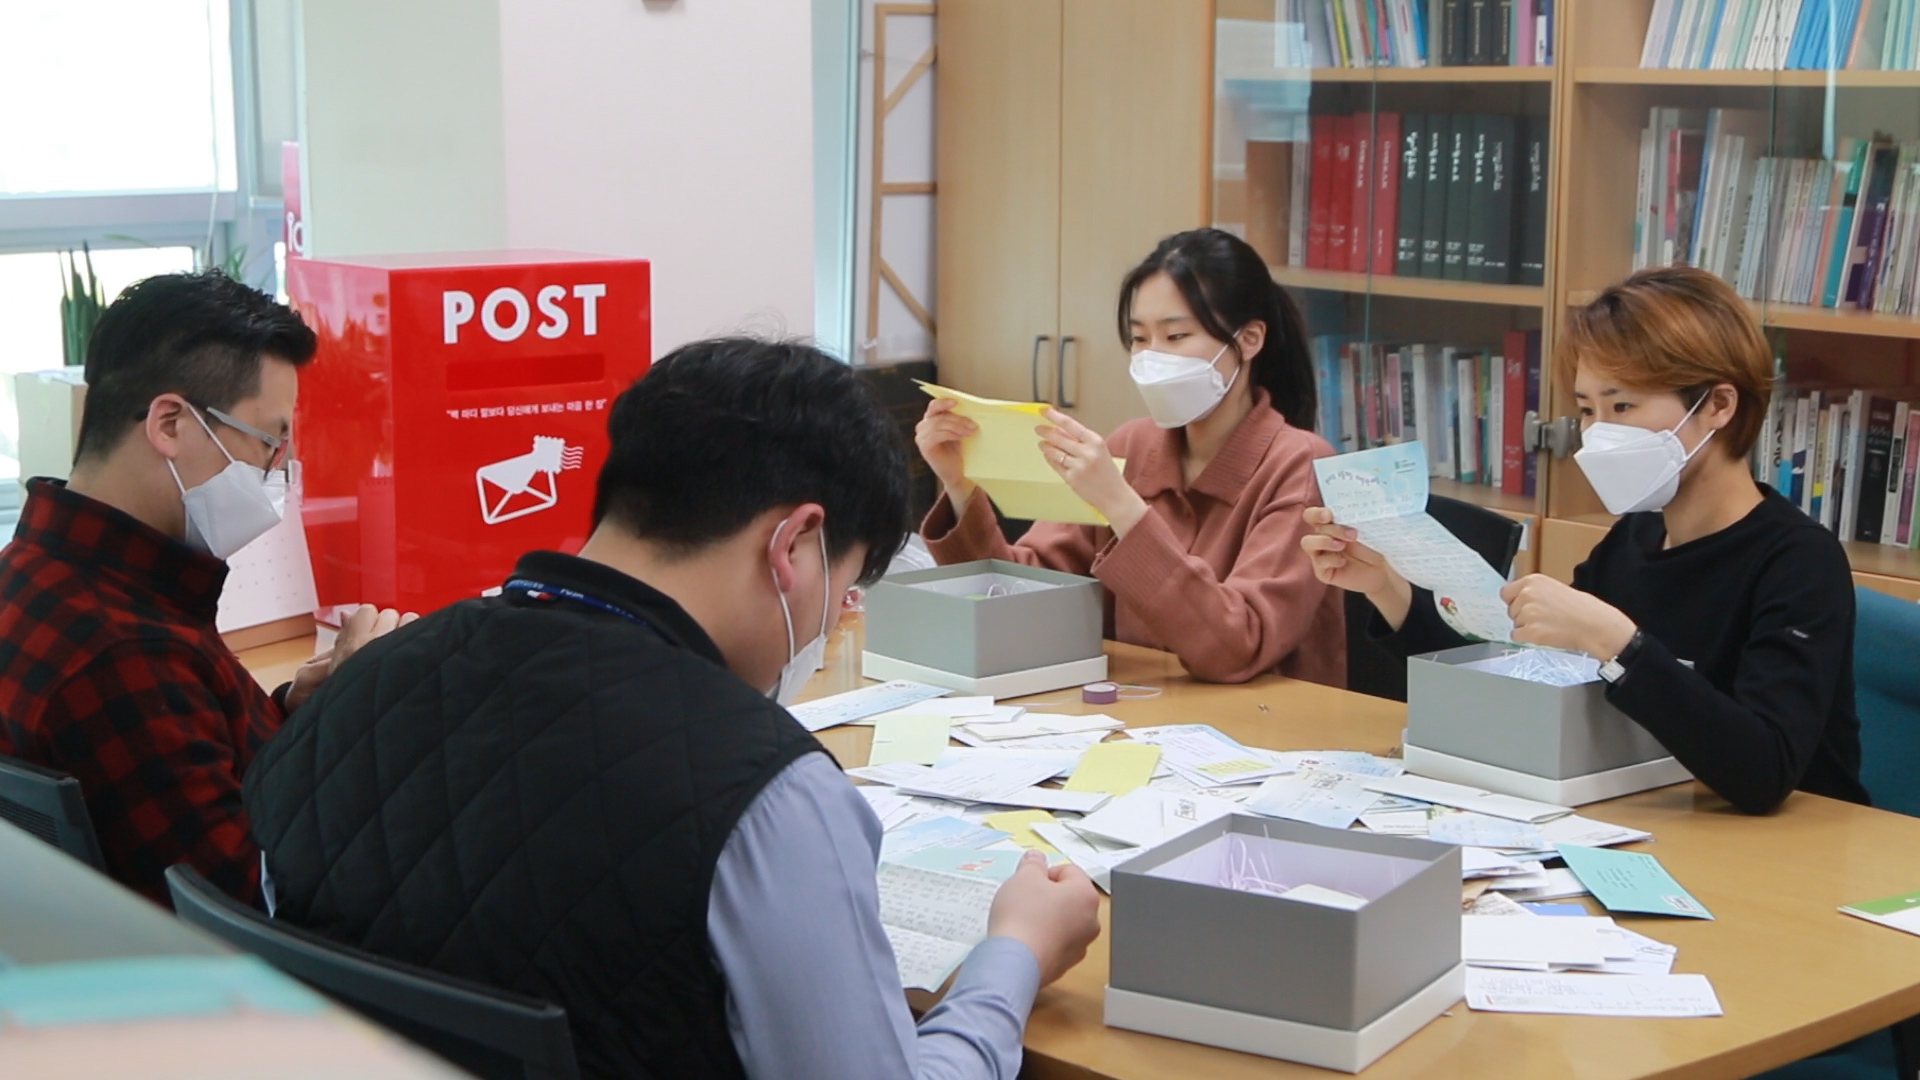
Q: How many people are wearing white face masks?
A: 4